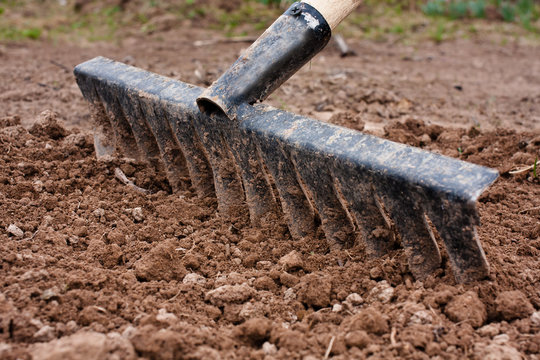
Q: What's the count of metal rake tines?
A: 12